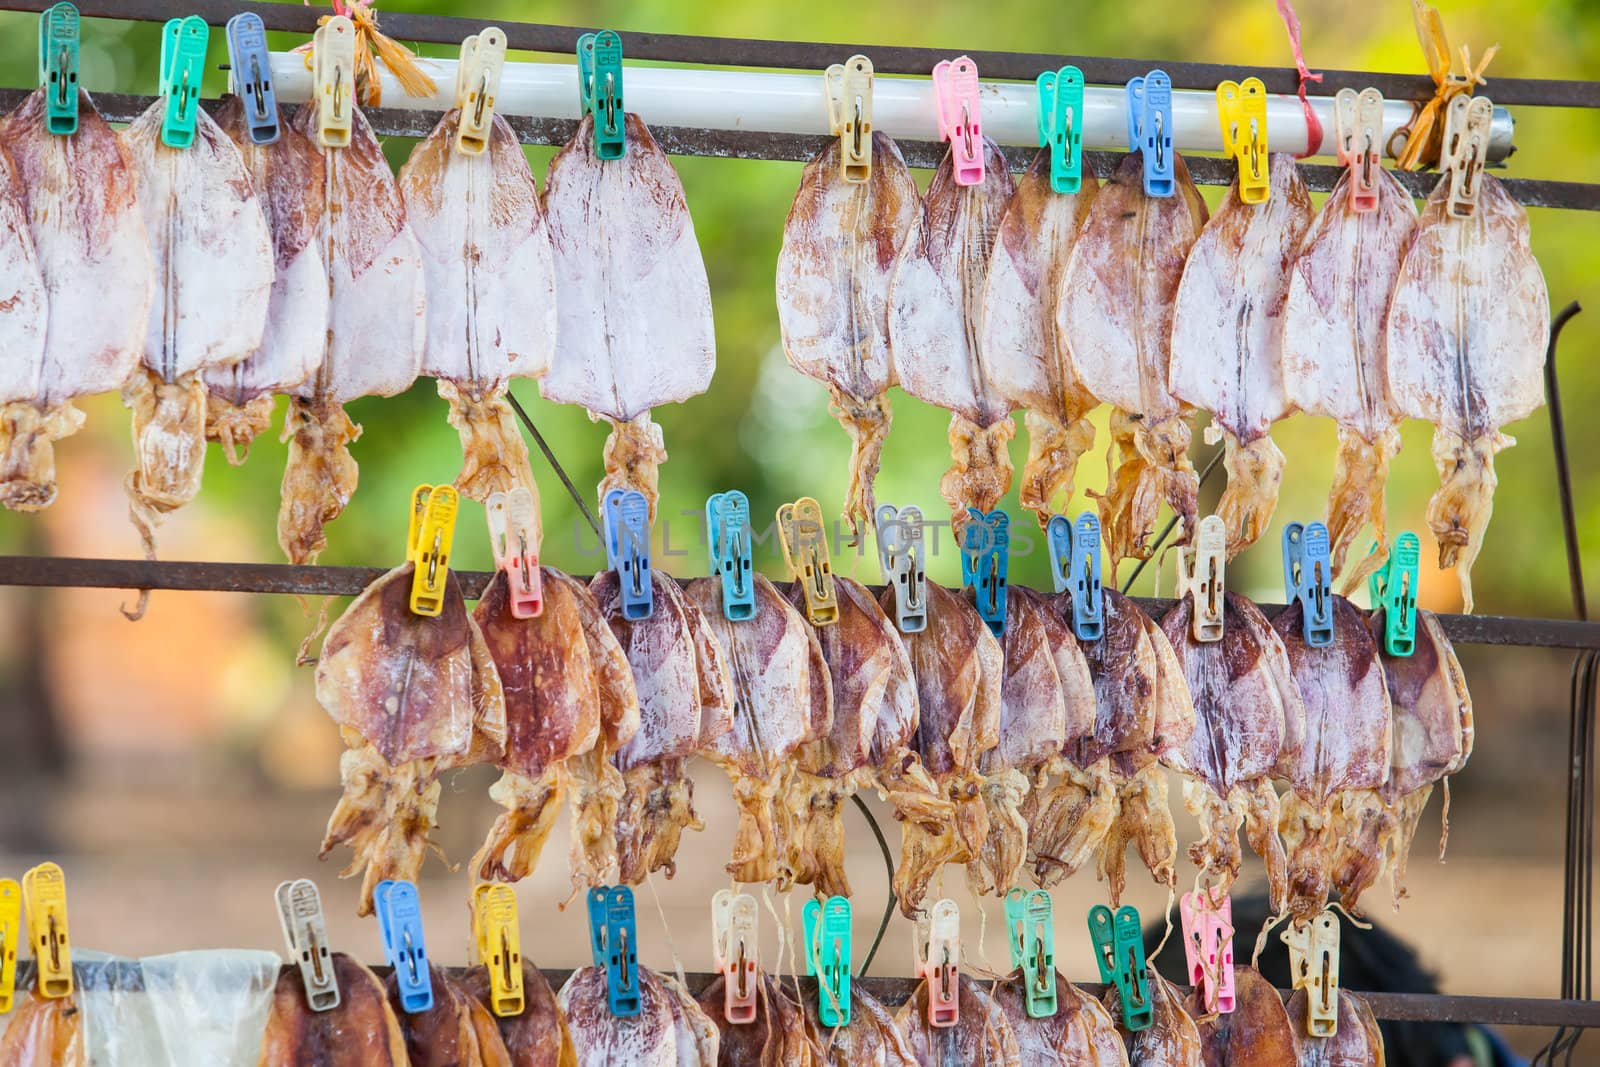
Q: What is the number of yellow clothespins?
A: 6